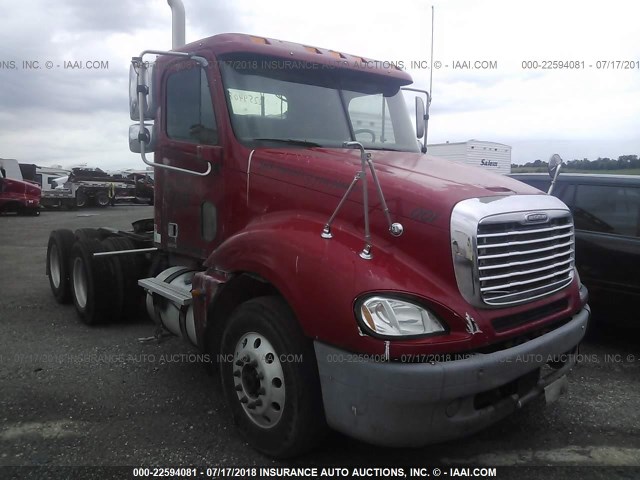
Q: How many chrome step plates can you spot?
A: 1